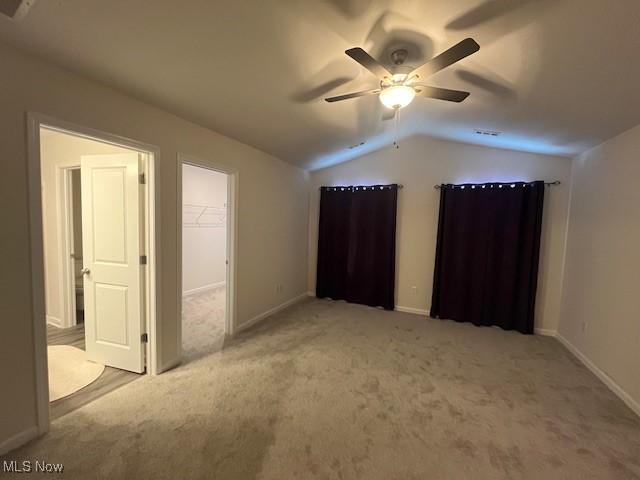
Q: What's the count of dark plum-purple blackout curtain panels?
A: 2